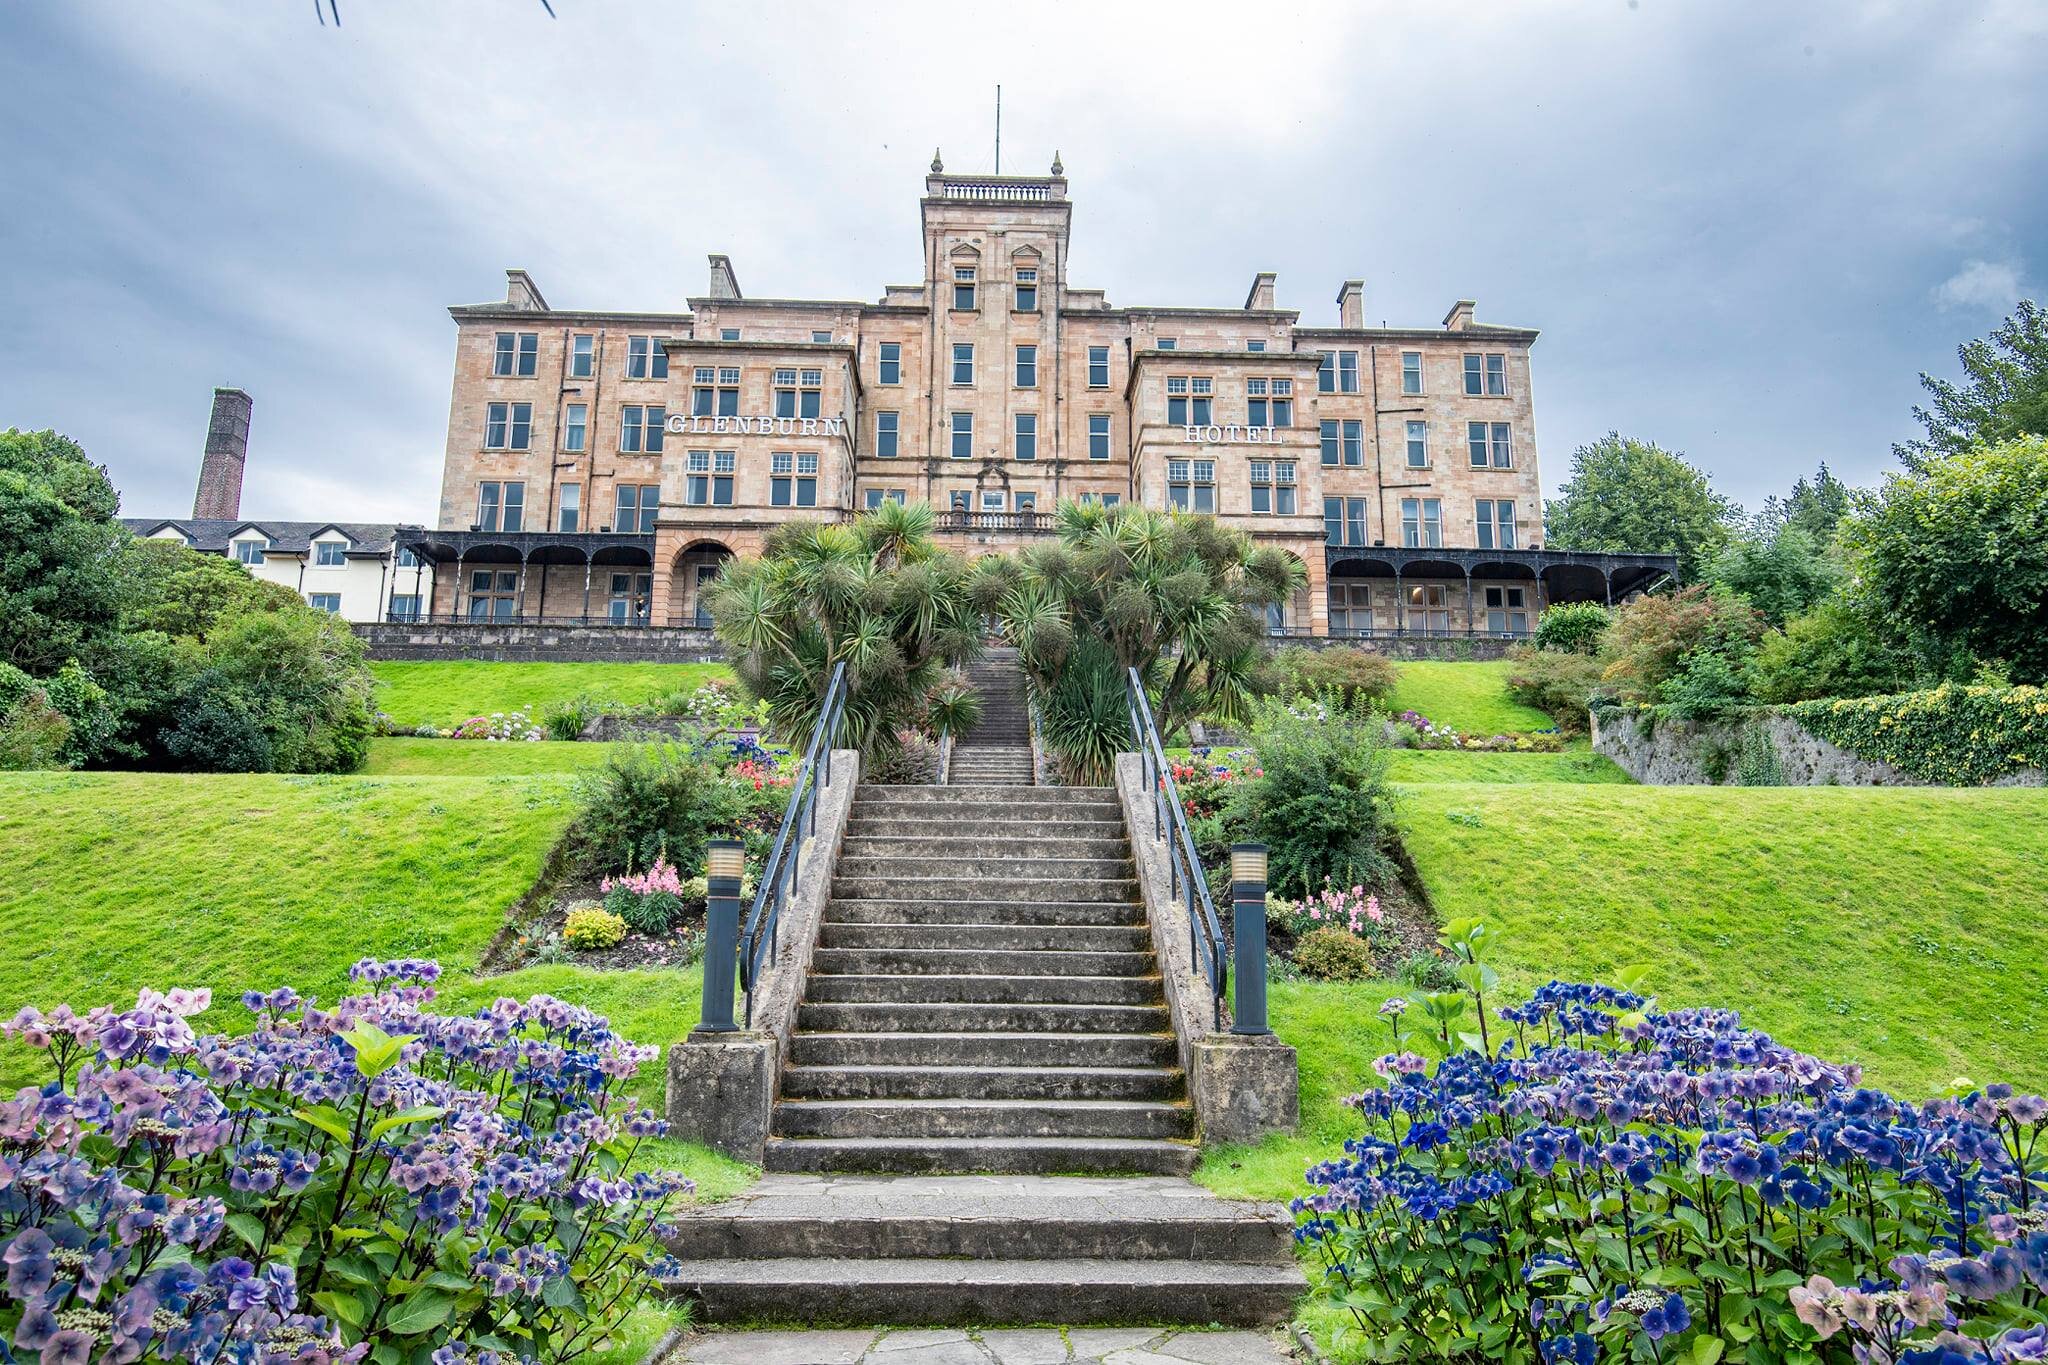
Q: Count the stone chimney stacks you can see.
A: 5